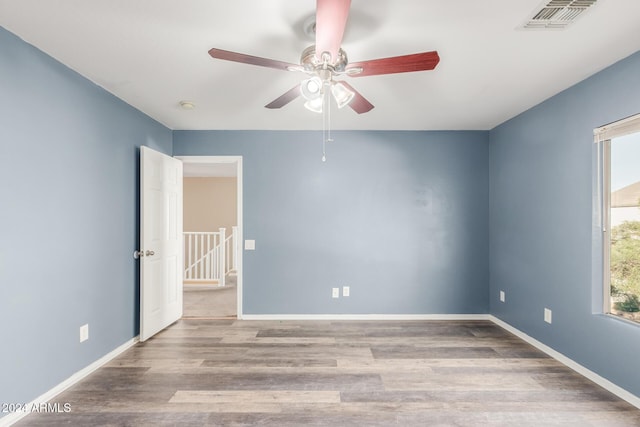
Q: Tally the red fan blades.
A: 5